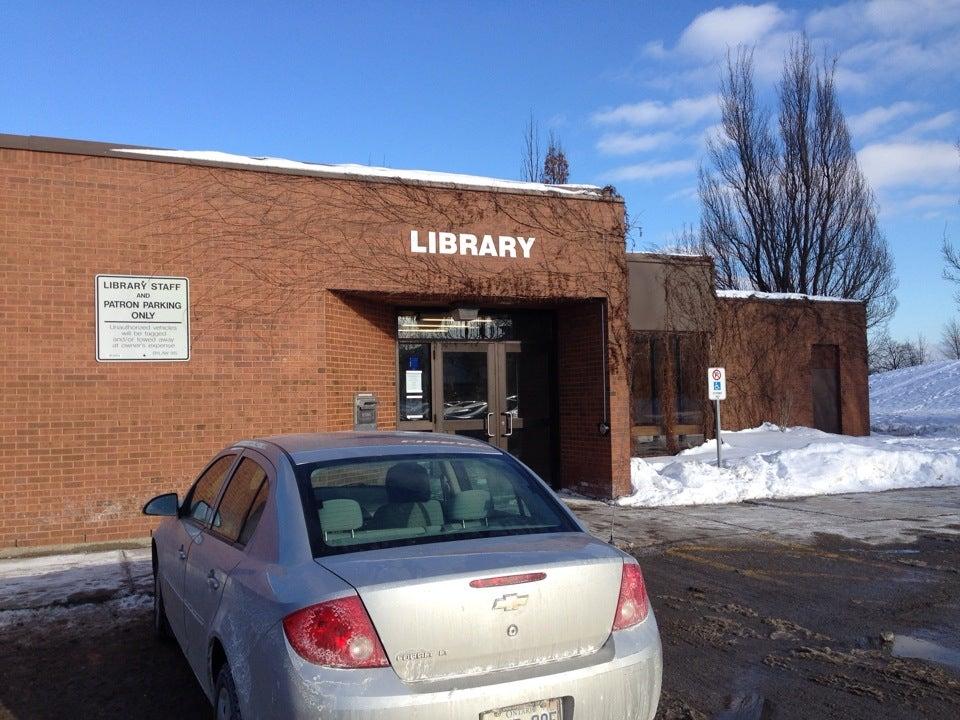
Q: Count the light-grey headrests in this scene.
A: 2